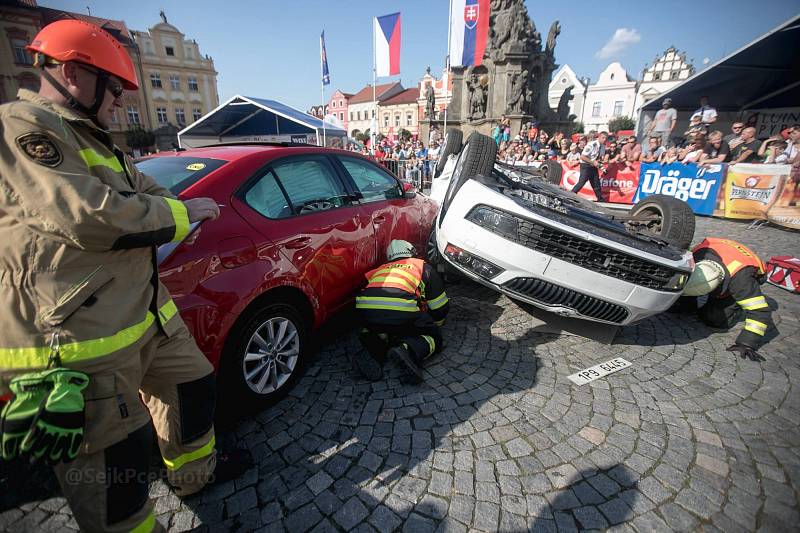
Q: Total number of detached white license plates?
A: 1